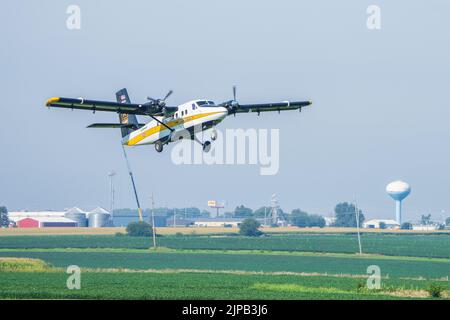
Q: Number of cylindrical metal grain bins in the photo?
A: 2